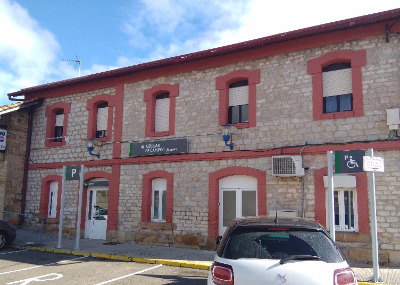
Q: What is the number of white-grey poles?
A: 4